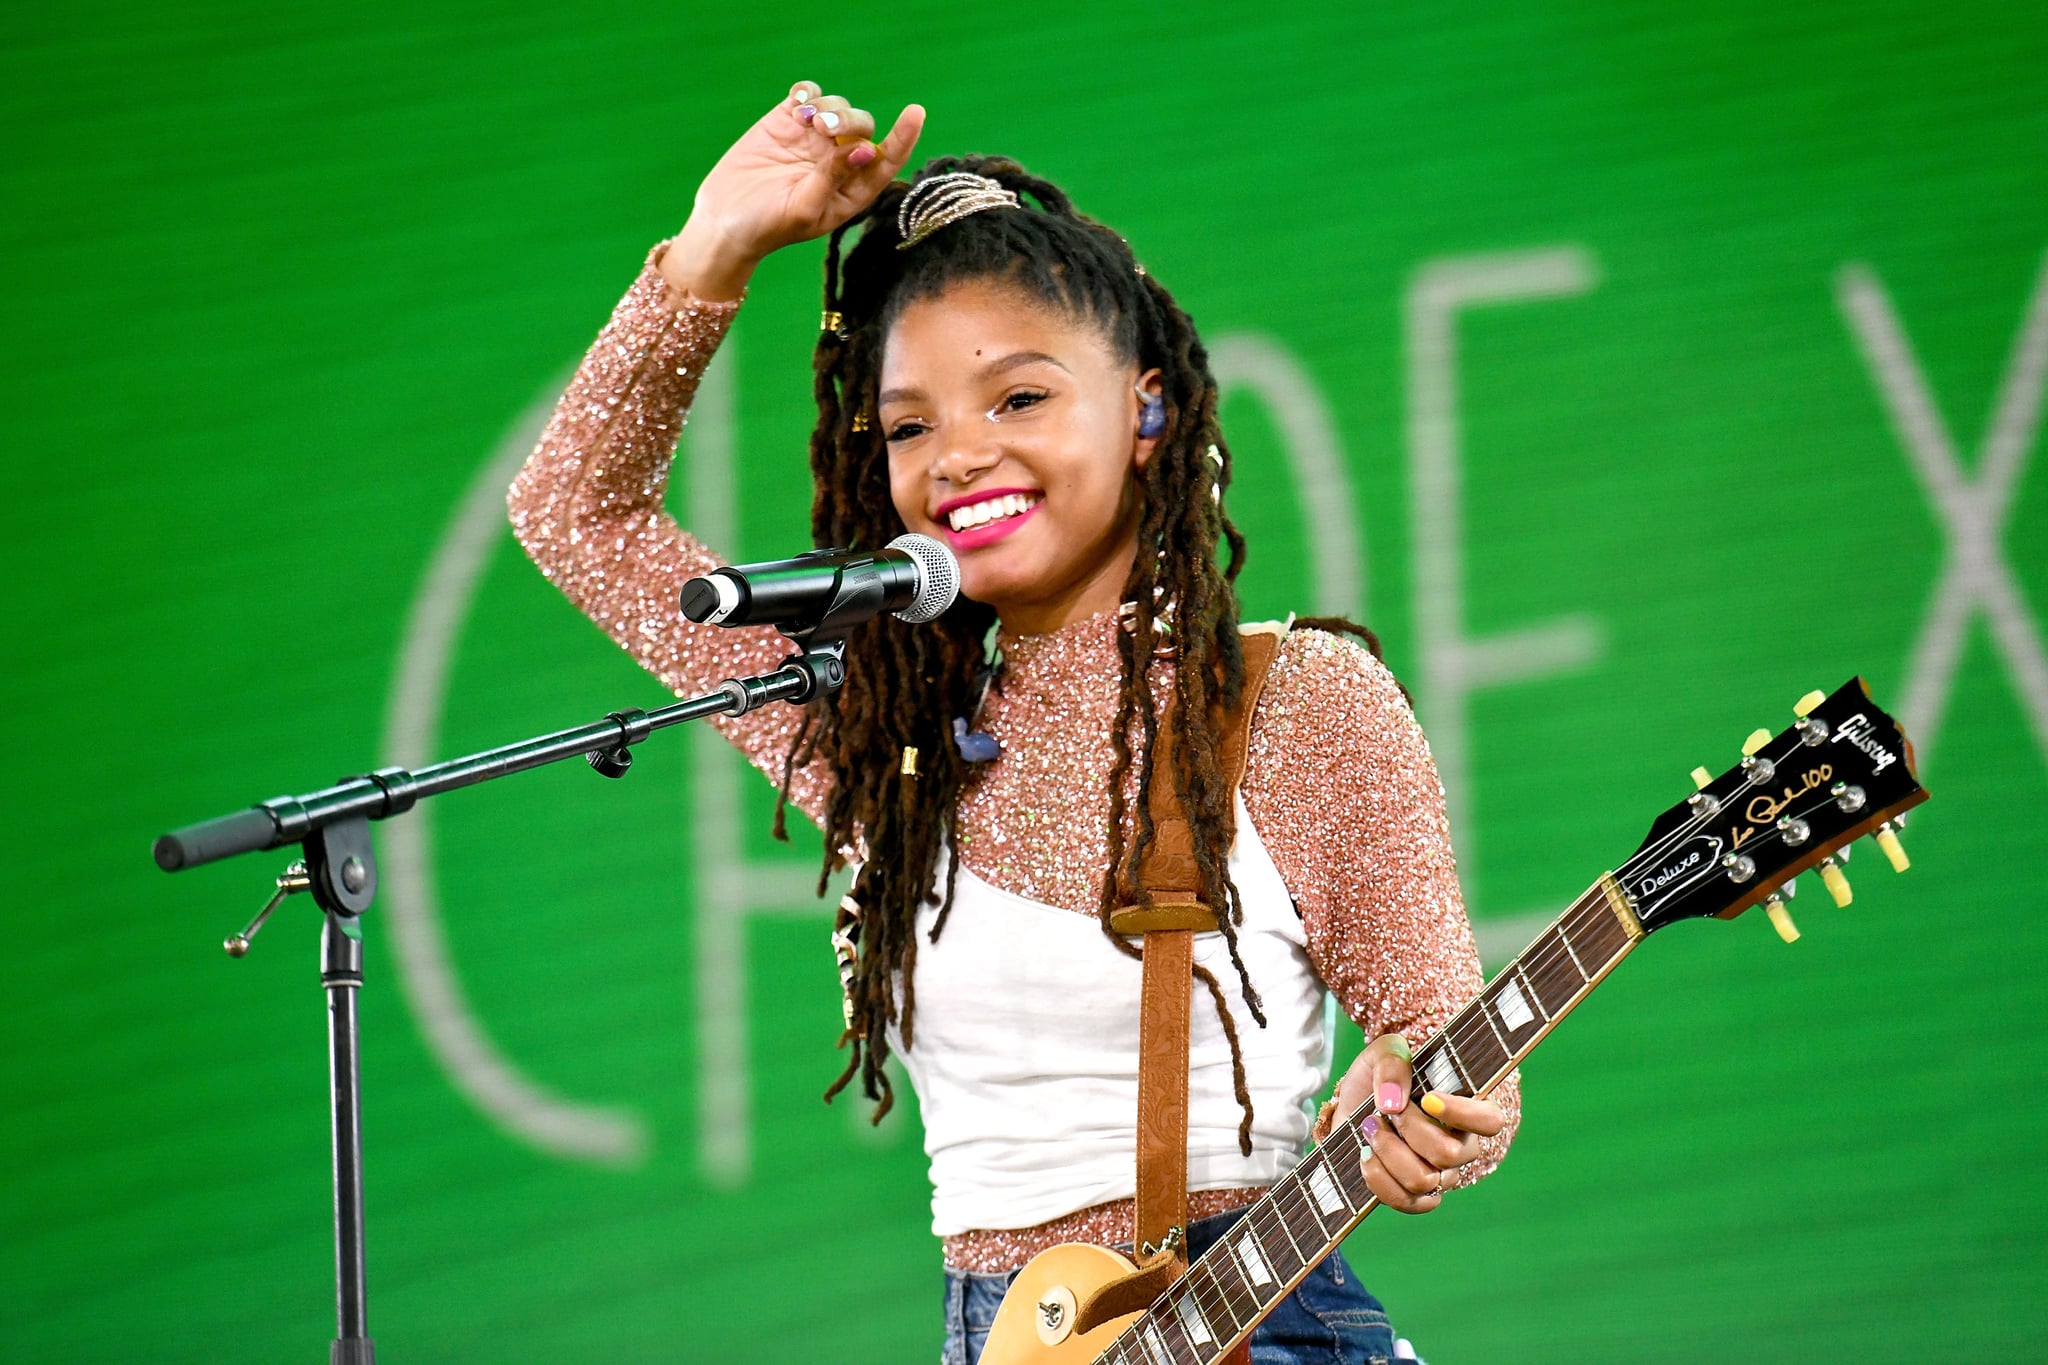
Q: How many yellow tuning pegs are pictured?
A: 6